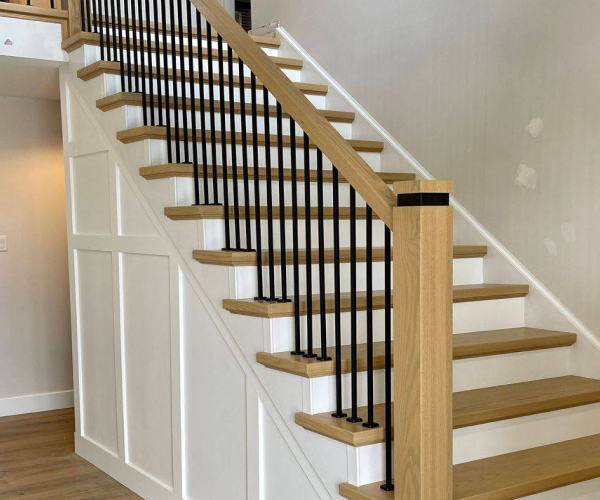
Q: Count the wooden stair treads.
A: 12